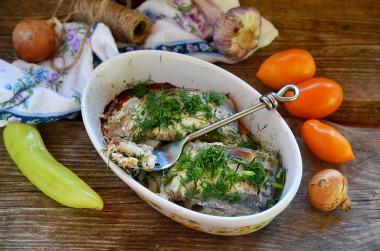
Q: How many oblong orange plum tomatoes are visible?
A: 3